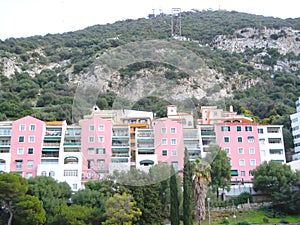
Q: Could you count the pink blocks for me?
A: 4